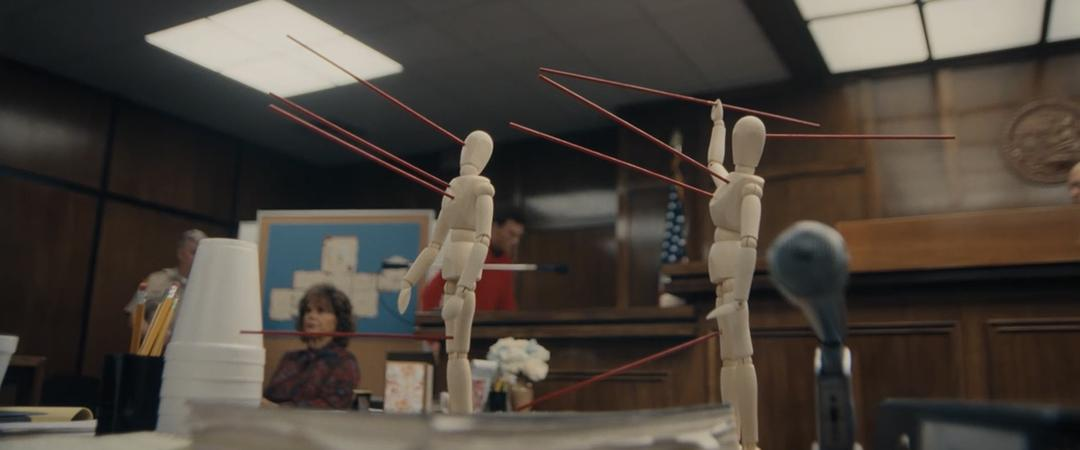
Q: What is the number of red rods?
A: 9